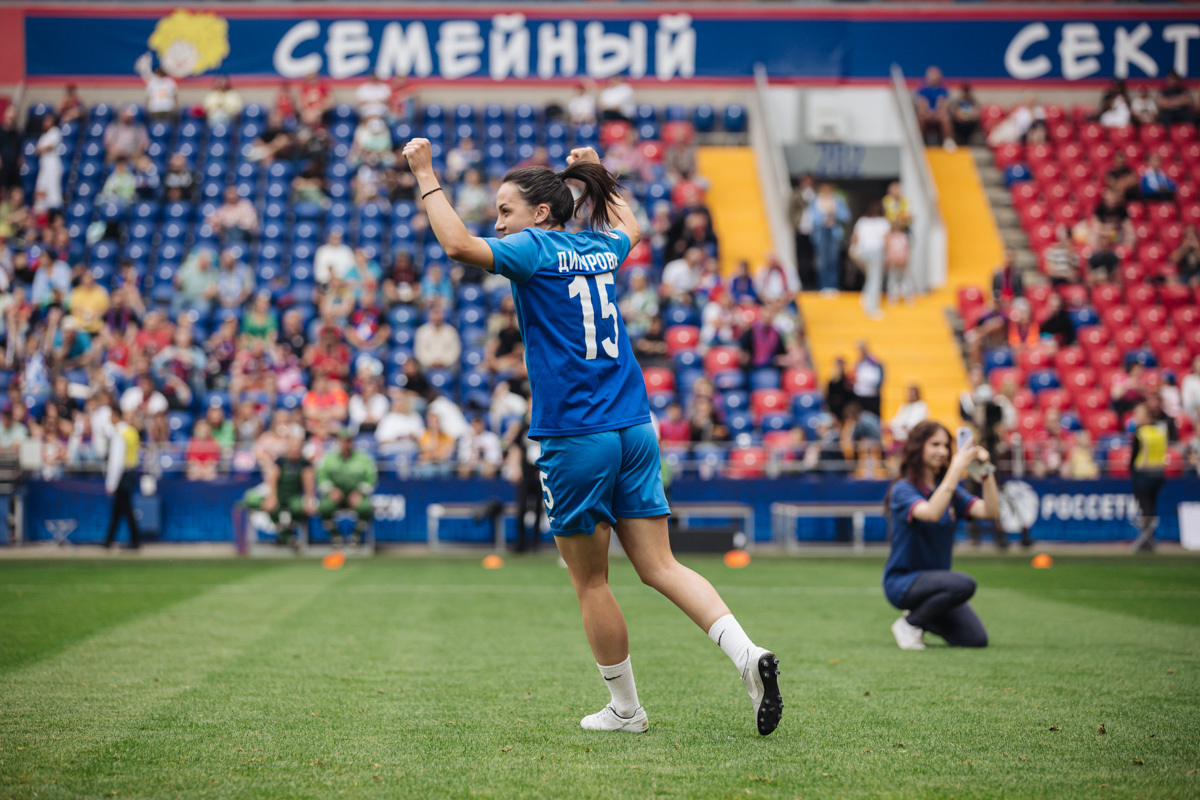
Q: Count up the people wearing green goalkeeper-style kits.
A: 2